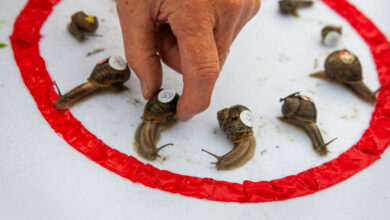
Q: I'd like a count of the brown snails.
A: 8